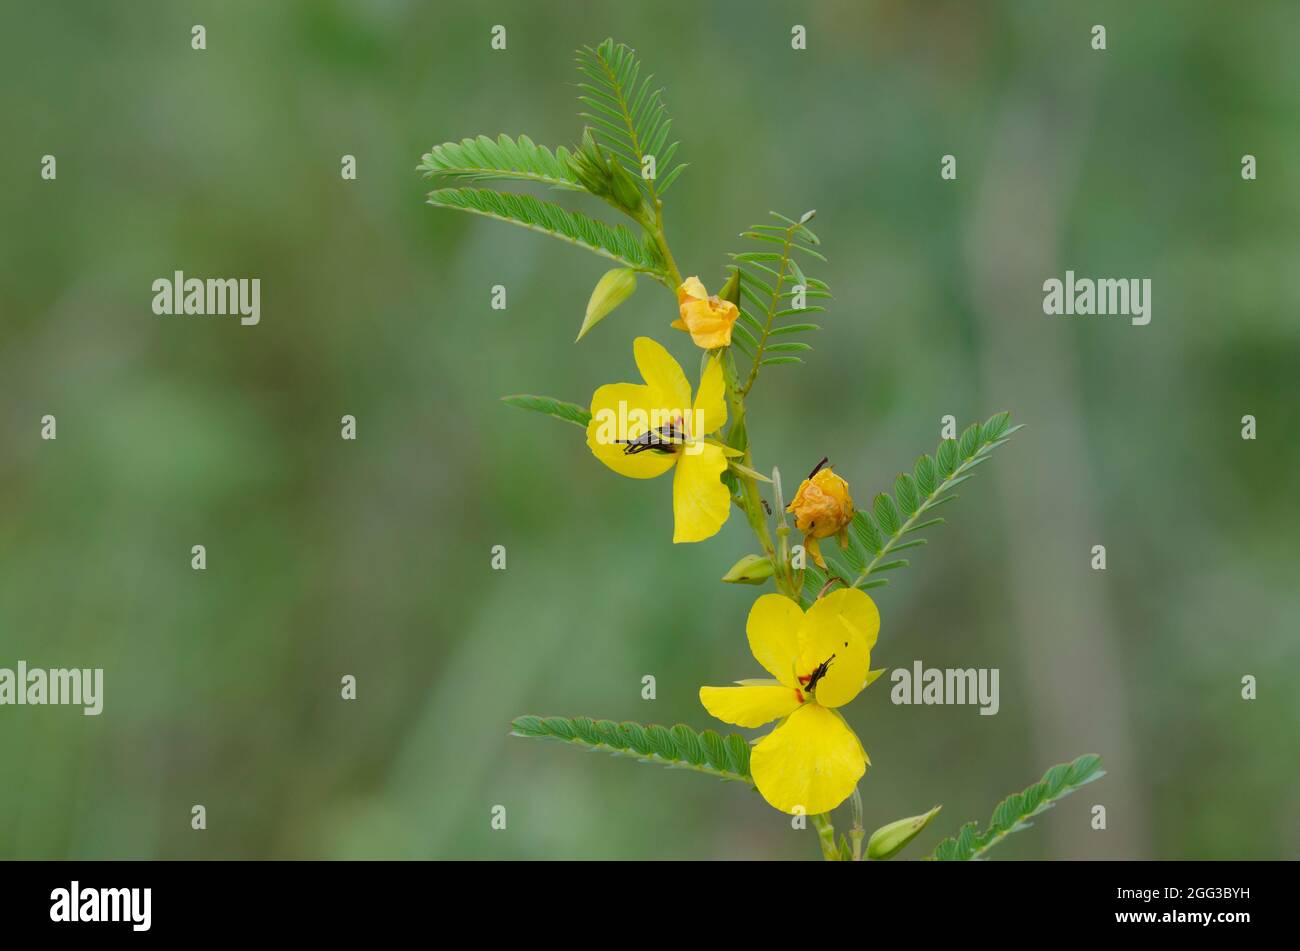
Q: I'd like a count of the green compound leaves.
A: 8